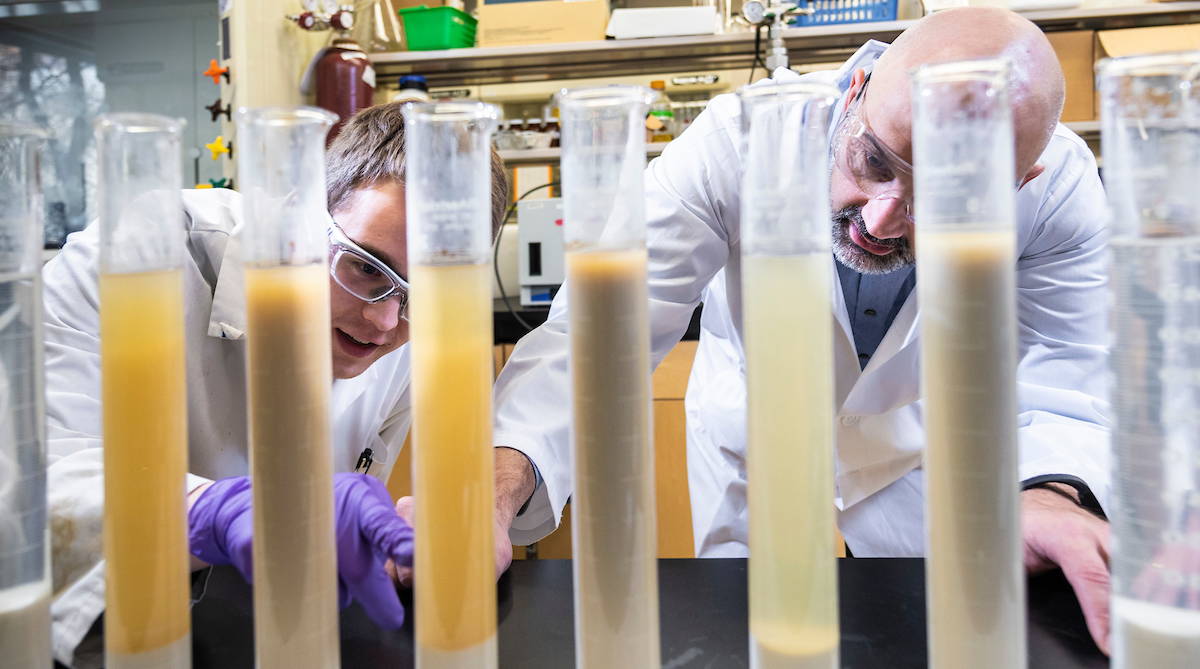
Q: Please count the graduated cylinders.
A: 8